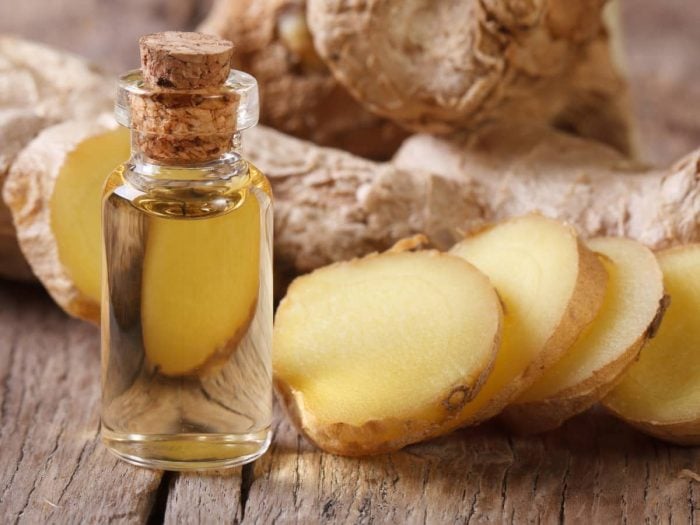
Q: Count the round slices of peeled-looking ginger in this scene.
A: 4